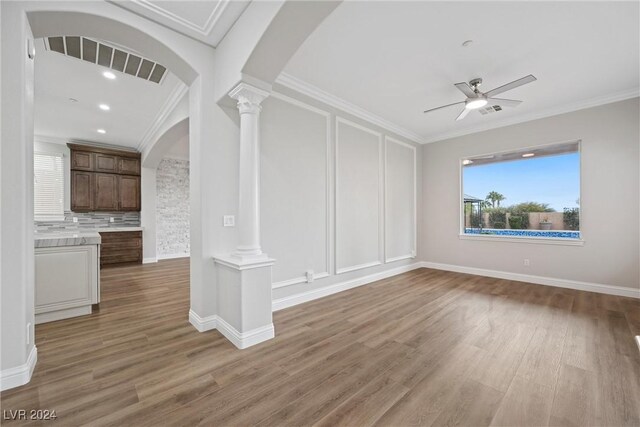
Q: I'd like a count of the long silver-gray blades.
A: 5